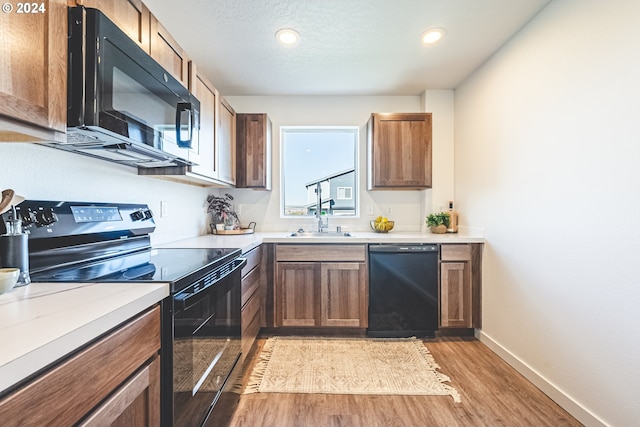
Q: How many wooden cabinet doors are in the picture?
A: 11